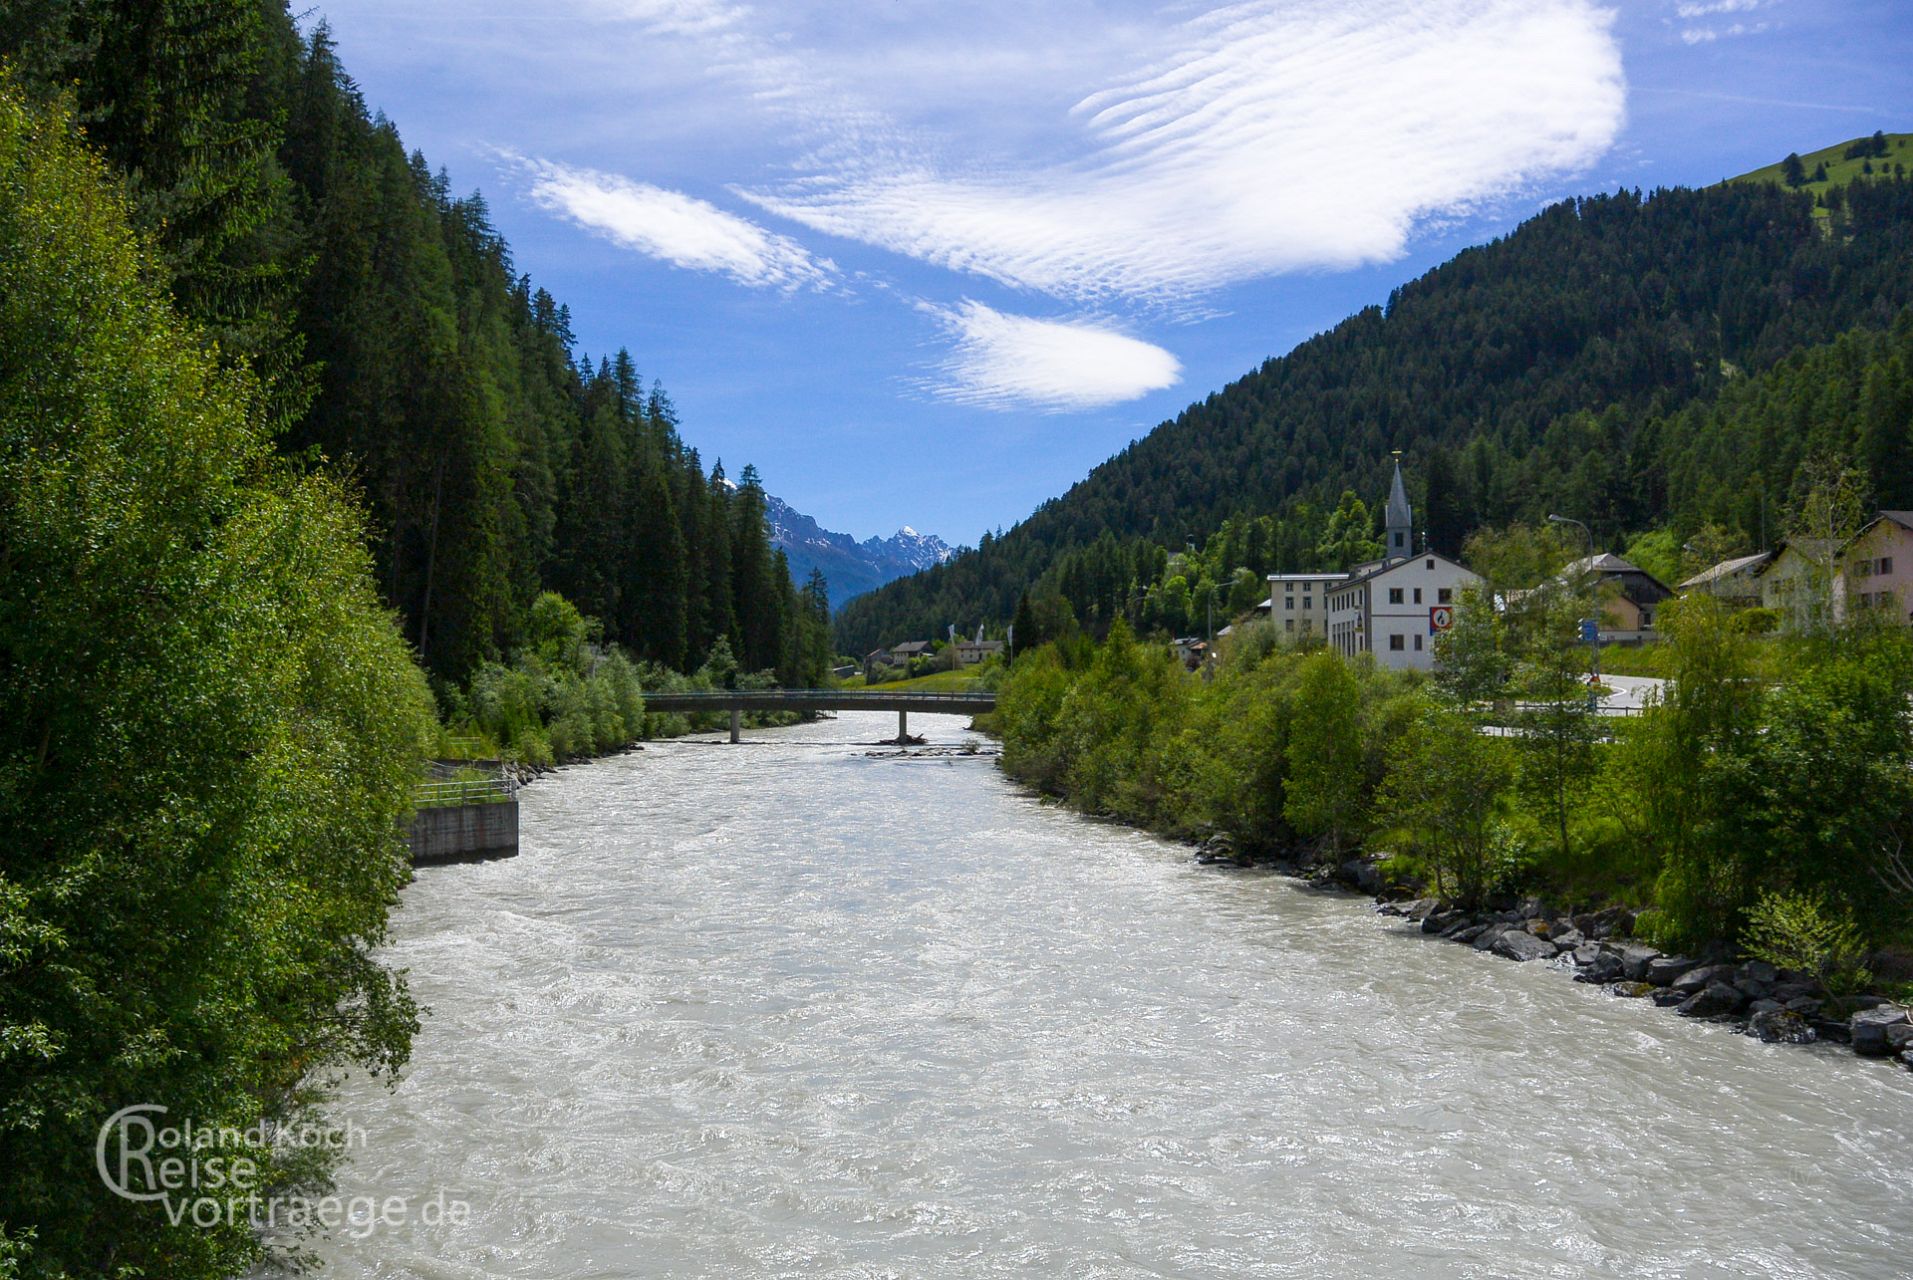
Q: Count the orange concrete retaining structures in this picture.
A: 0